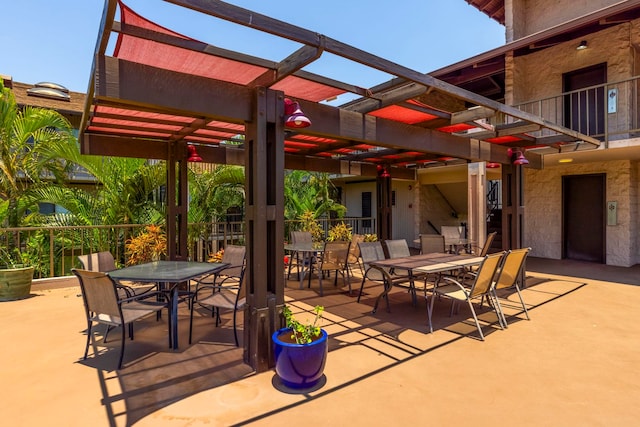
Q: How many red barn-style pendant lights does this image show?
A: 5